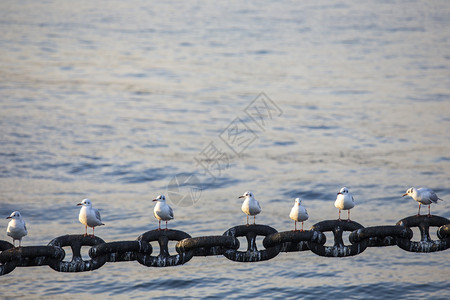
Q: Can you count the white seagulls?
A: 7